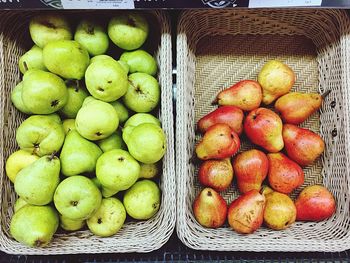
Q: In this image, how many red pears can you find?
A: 14